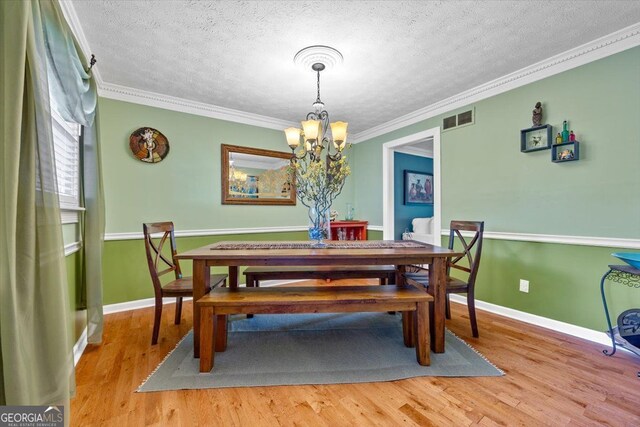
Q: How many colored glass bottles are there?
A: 3